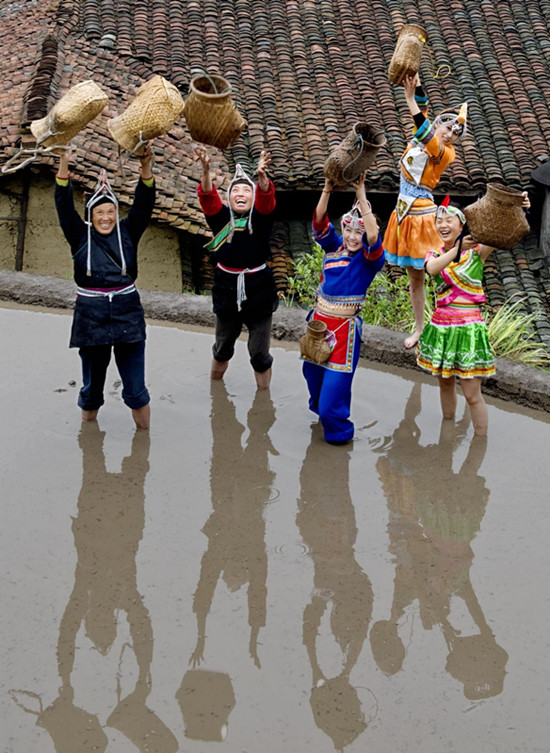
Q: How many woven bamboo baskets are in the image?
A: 7